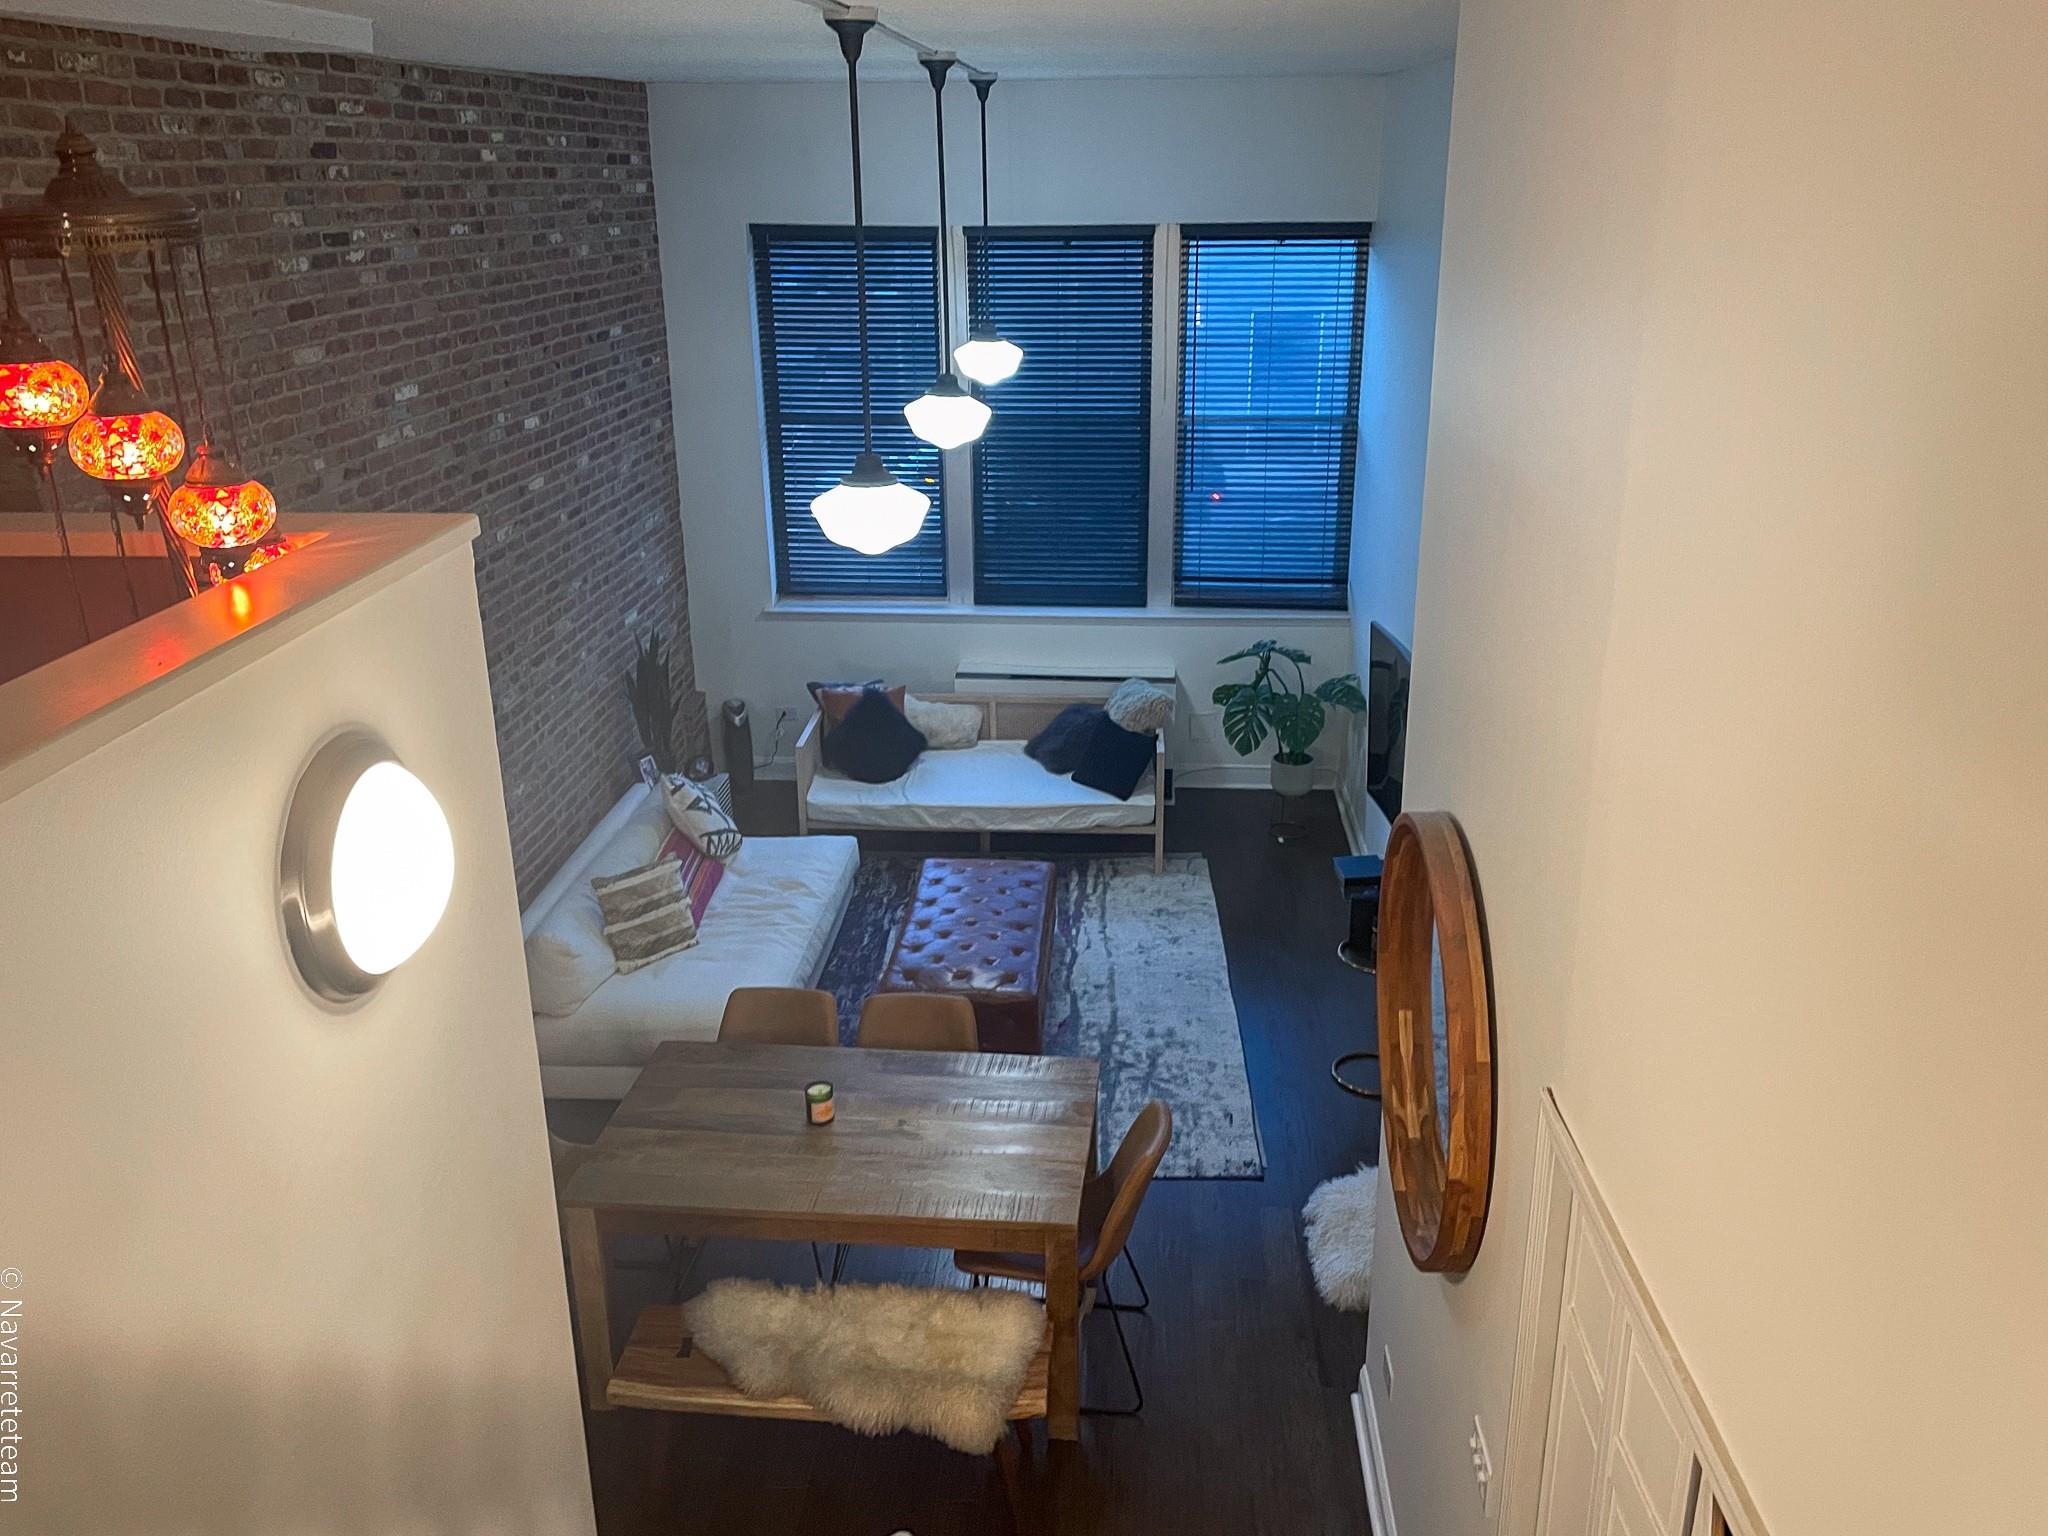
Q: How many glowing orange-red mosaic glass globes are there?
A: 4